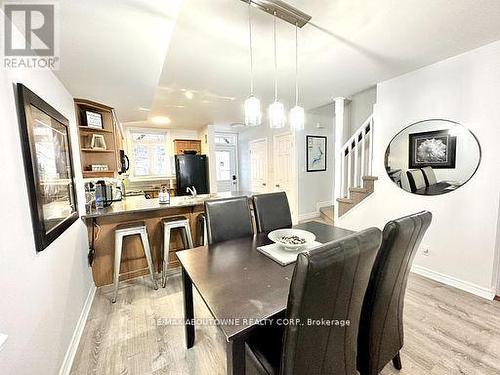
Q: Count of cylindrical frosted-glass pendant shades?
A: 3